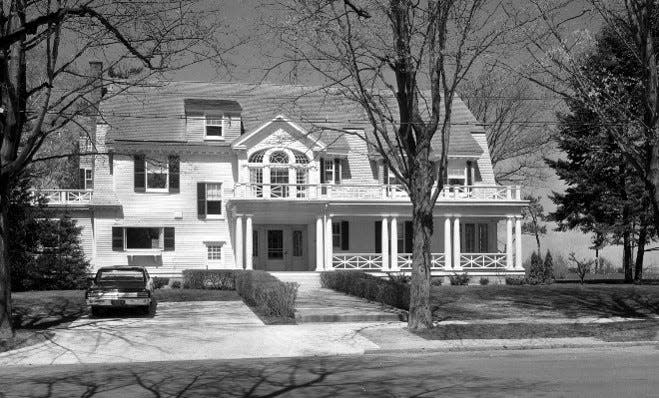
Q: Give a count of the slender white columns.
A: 10